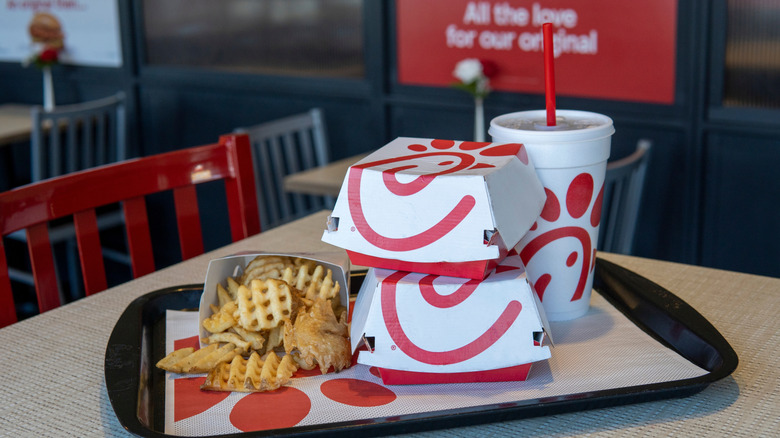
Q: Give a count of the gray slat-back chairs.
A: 3